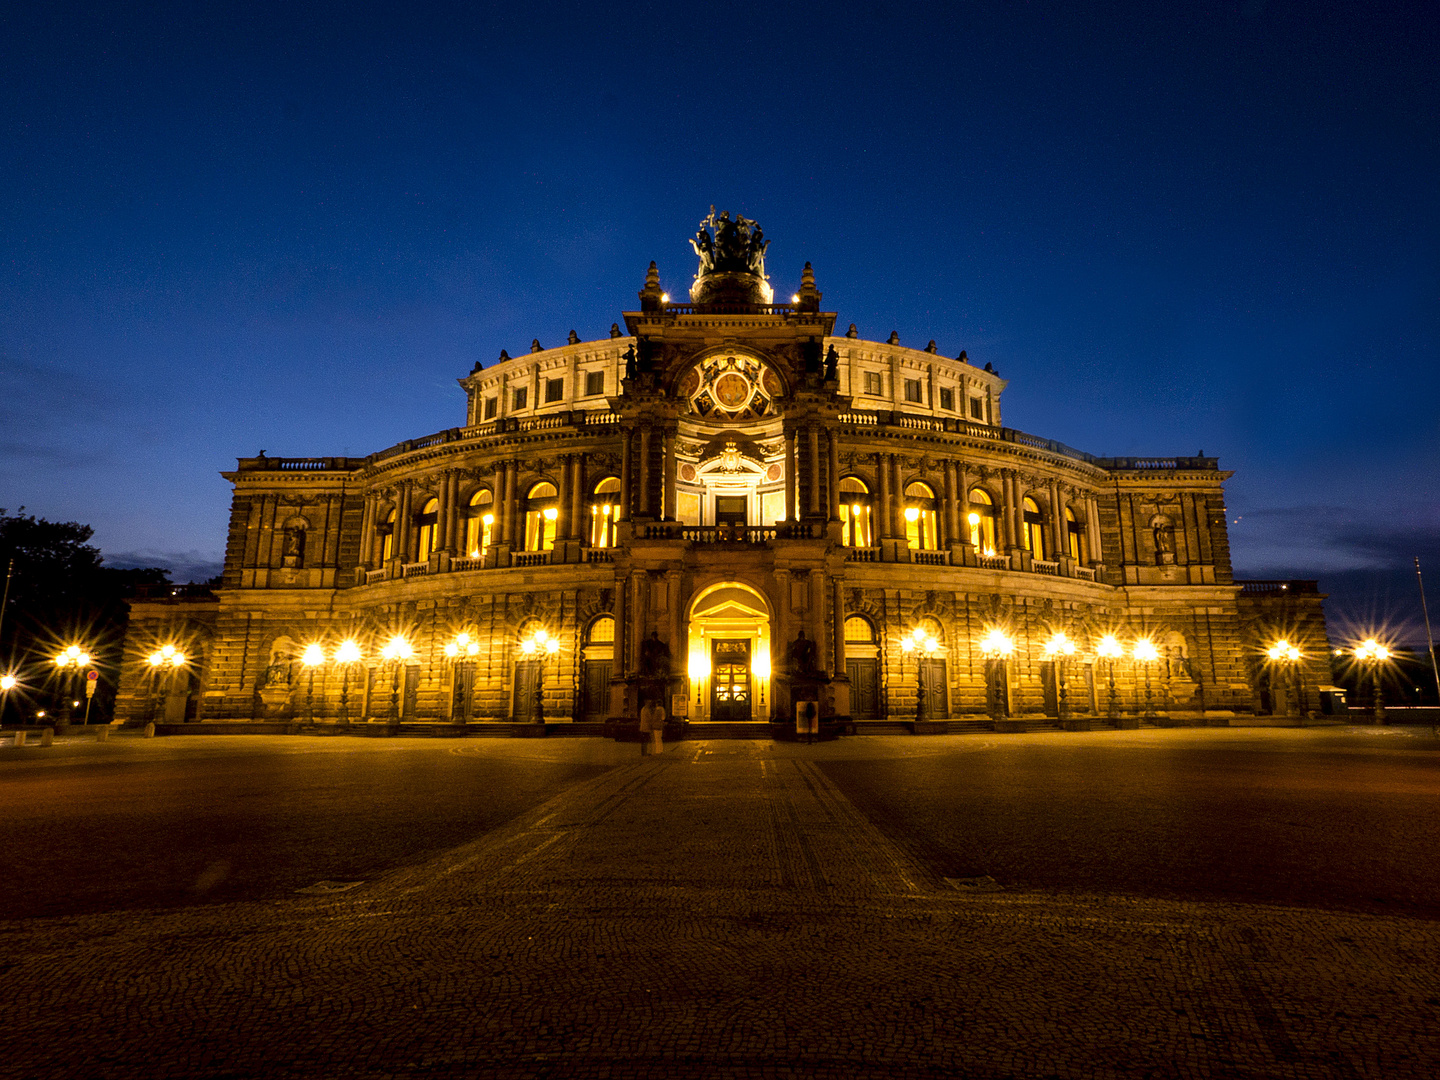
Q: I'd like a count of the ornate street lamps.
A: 14